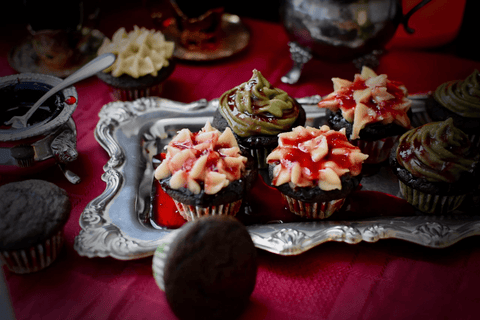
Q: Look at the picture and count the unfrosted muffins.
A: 2